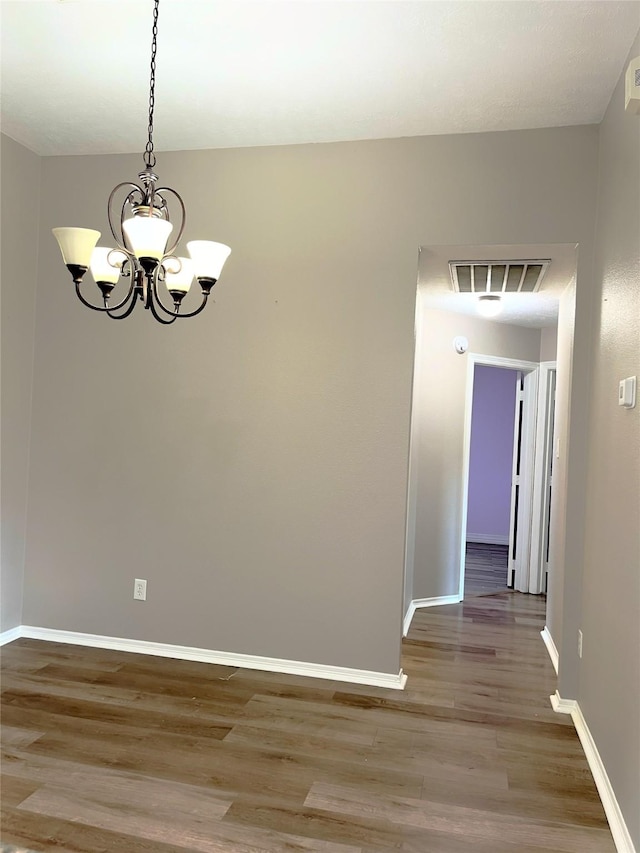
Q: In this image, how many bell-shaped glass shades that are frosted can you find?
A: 5